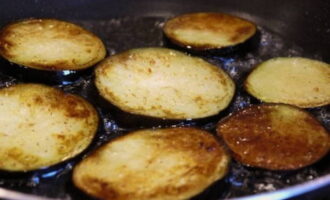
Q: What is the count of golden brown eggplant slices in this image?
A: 7